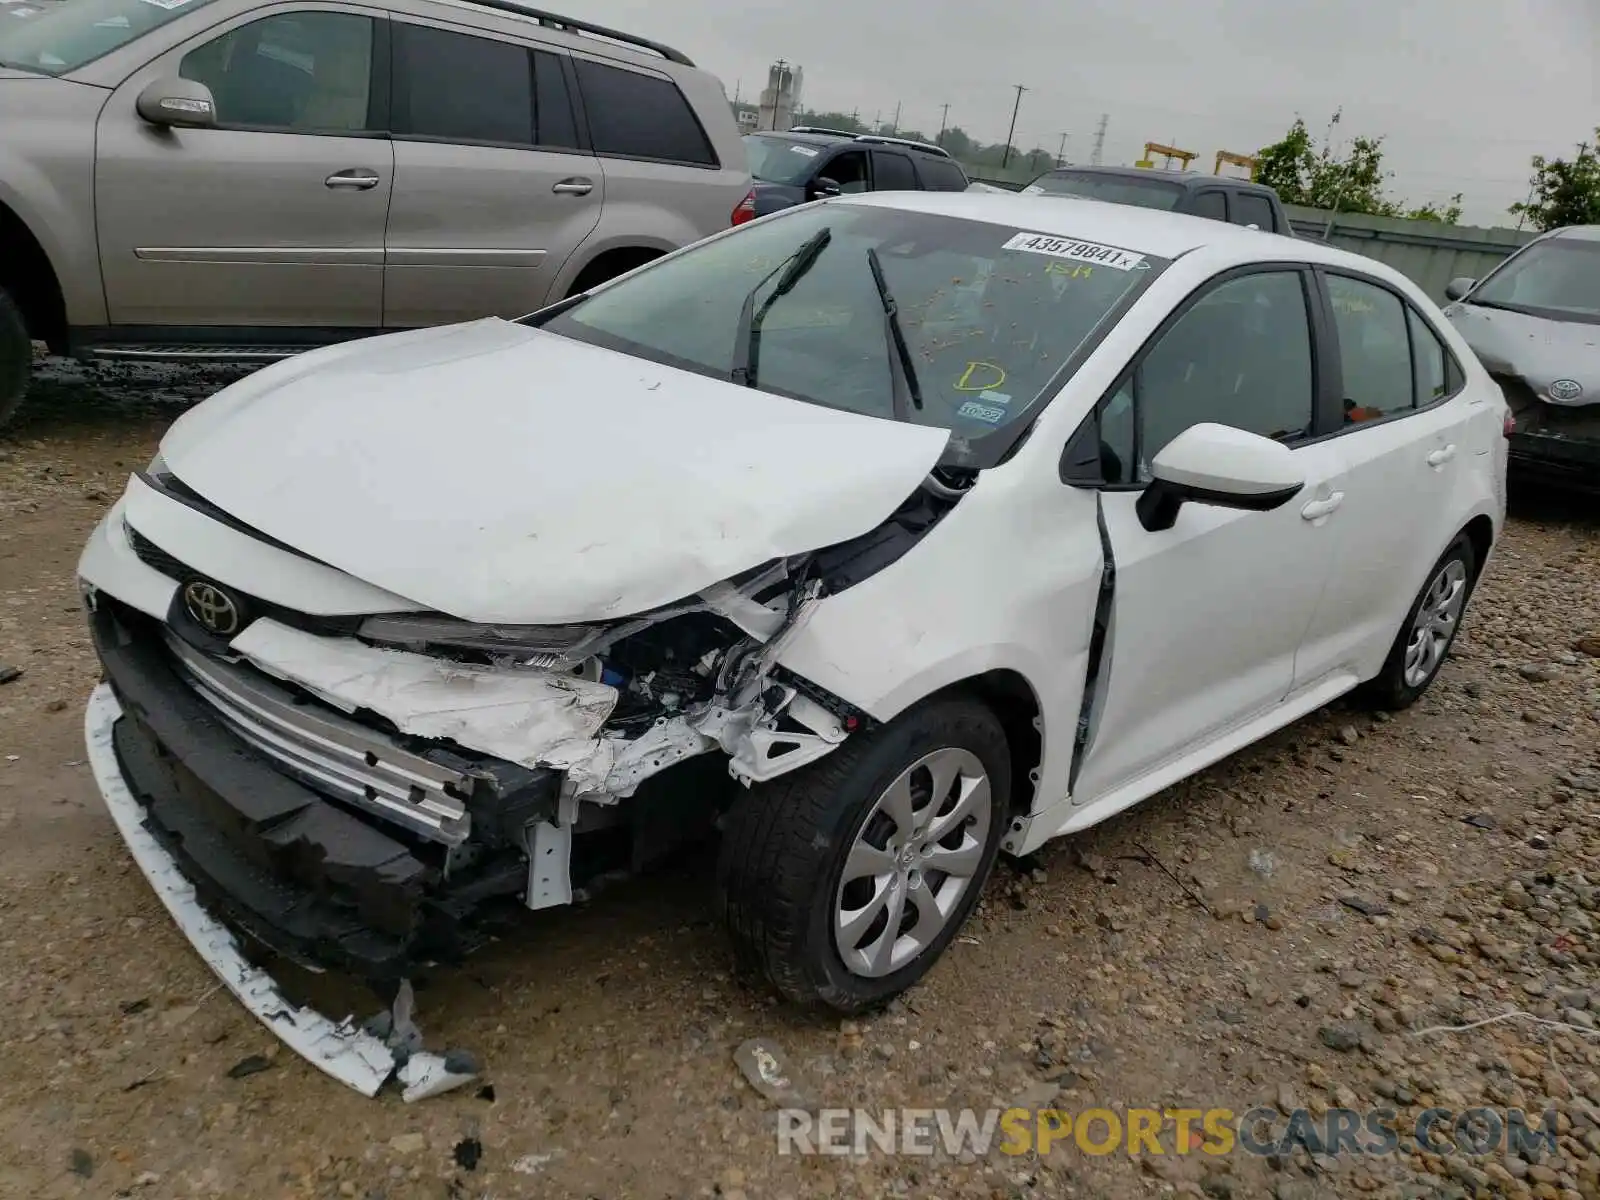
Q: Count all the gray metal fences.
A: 1